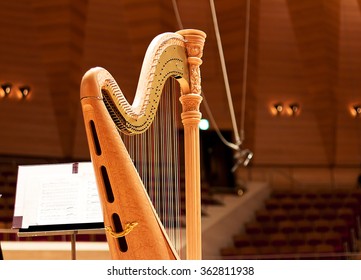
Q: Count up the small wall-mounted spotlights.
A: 5